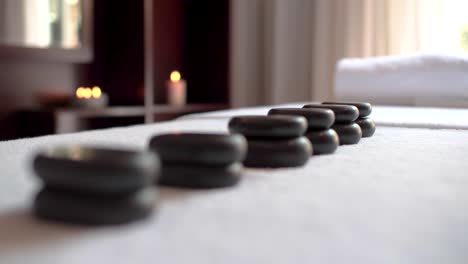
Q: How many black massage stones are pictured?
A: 12